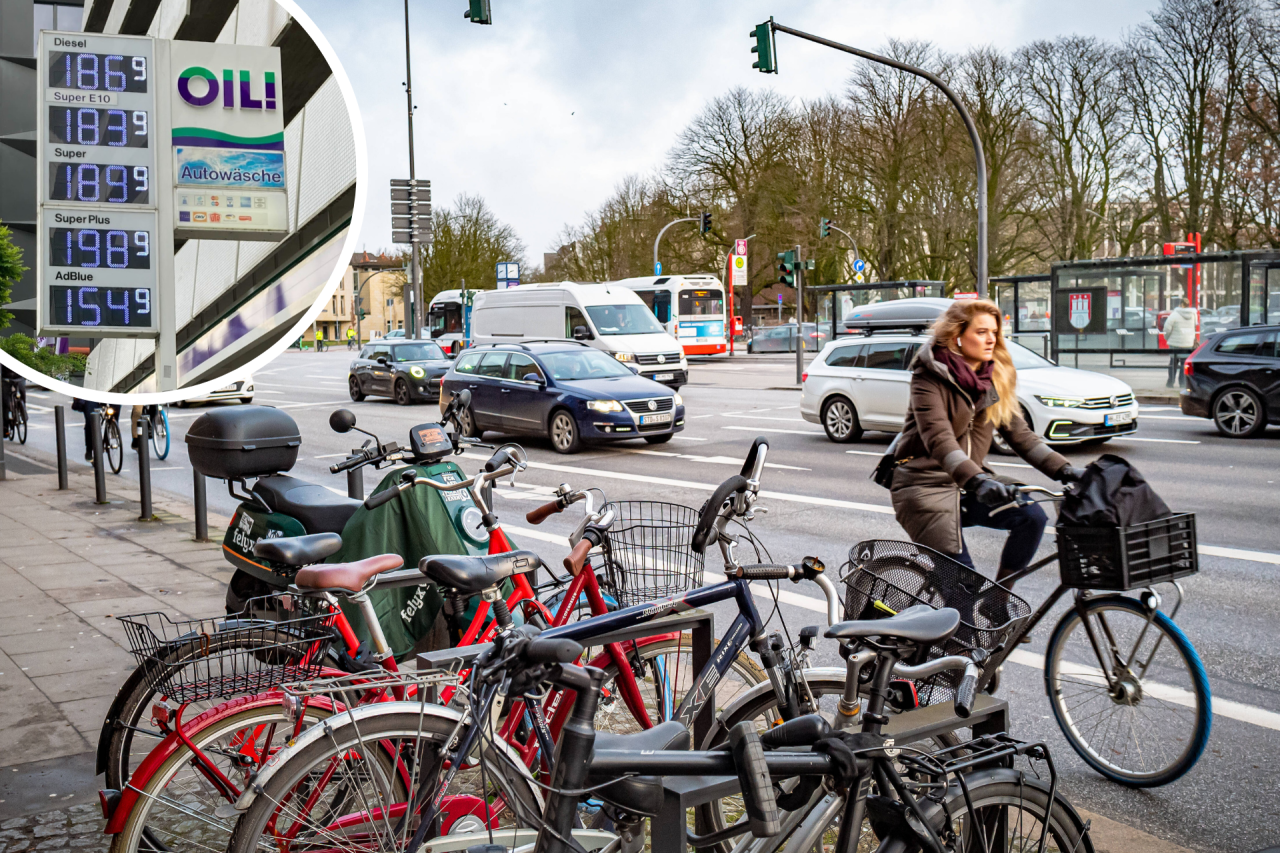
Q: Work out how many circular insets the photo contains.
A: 1